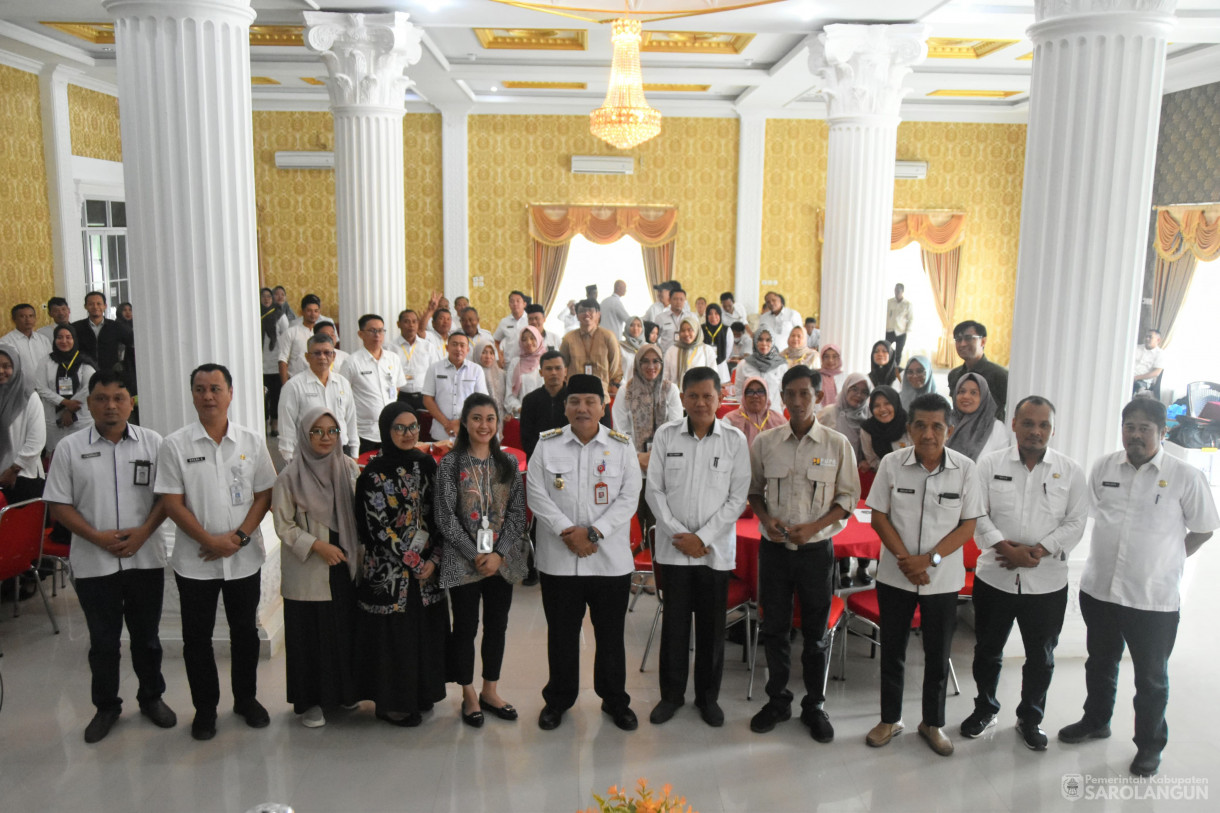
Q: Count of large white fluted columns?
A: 4